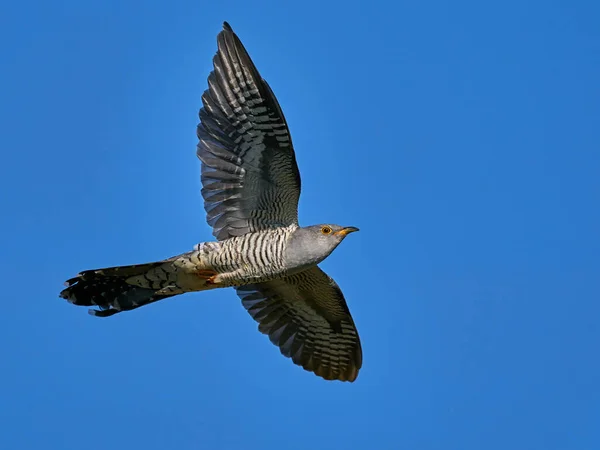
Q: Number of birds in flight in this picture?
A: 1